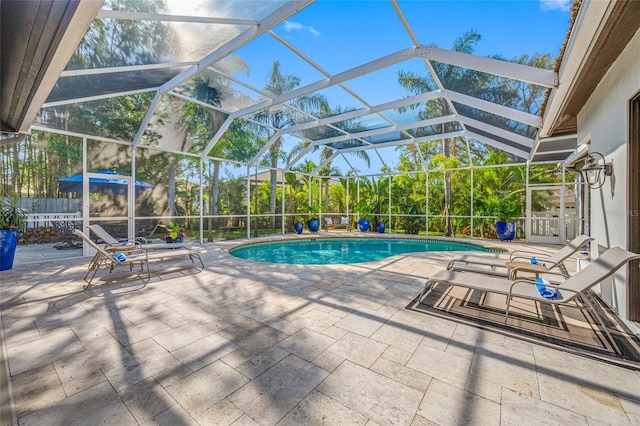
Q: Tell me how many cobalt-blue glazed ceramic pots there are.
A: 7